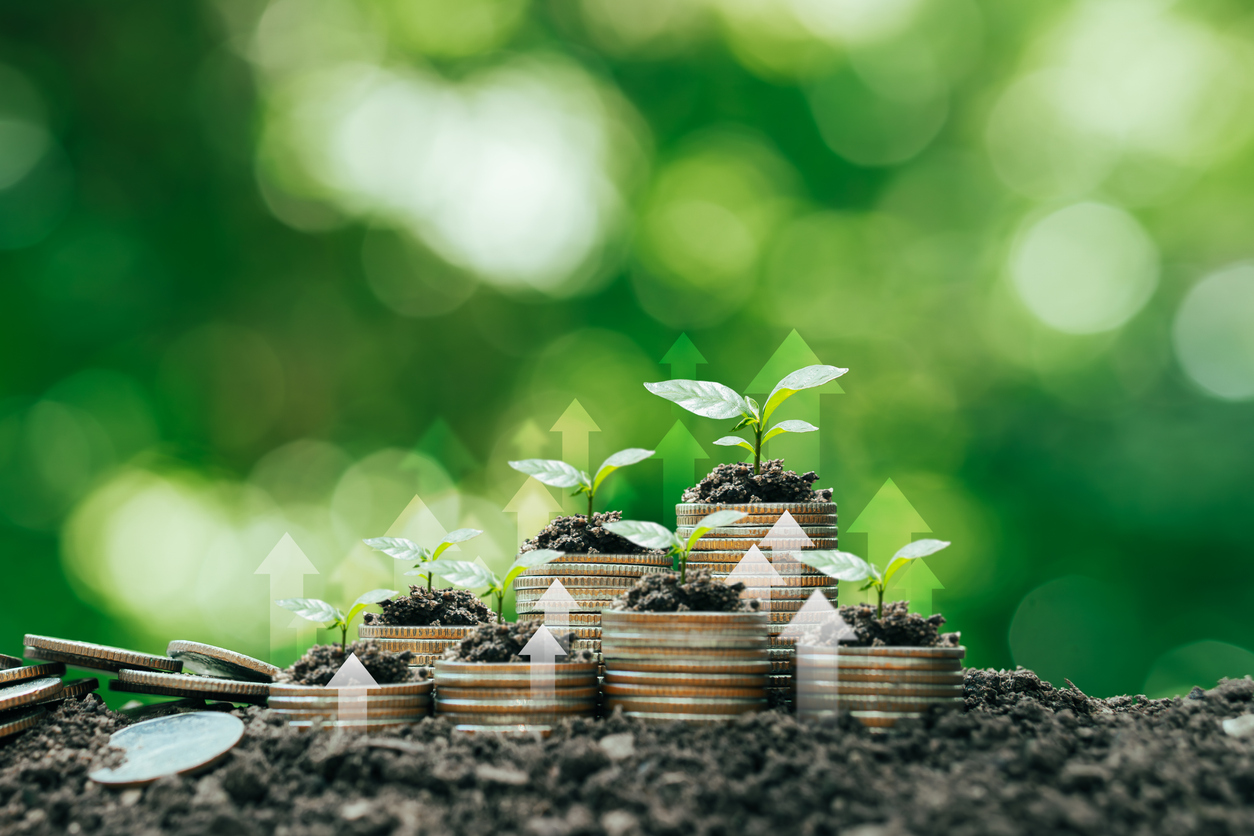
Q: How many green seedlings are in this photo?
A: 7